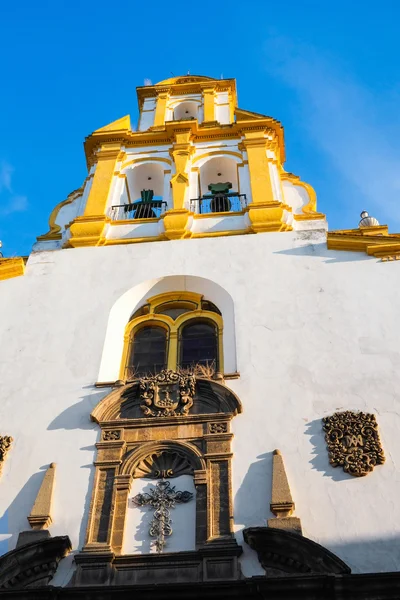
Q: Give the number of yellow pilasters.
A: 5